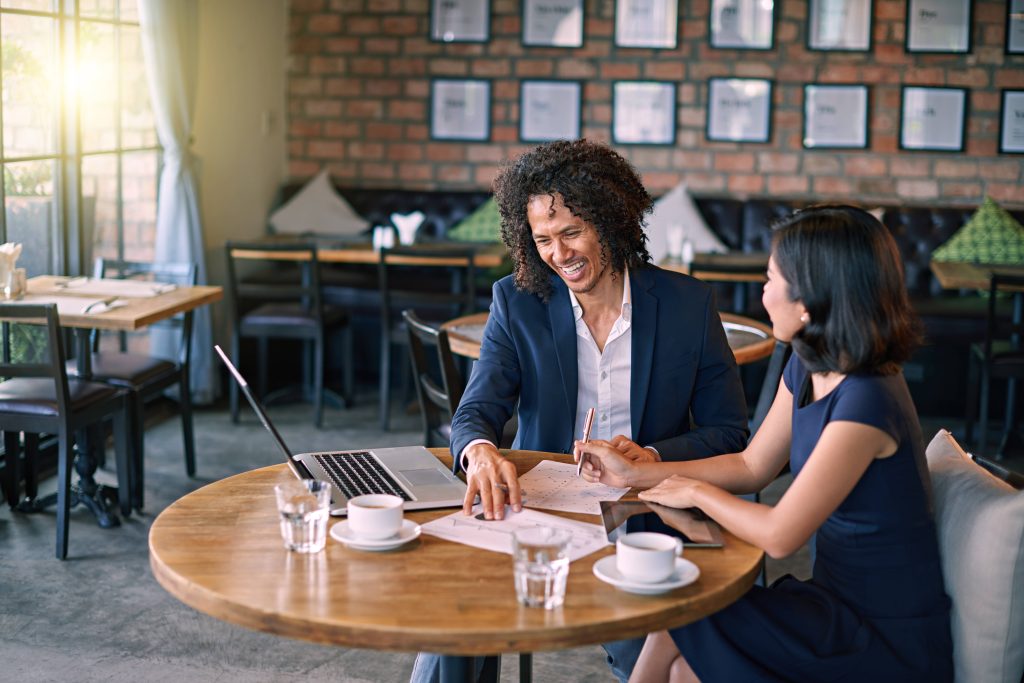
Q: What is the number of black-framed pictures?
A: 14